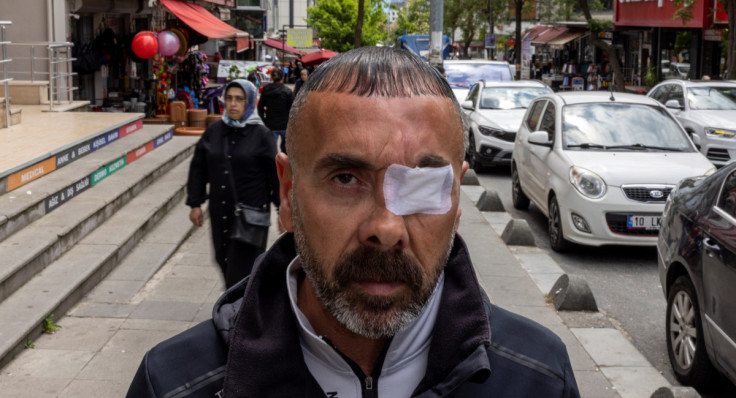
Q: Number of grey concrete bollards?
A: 5